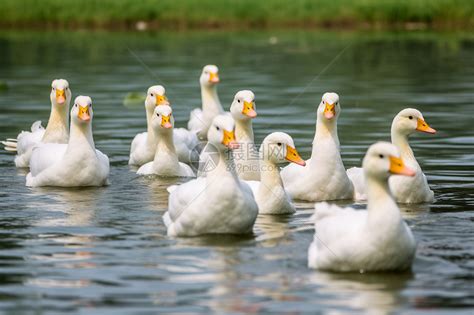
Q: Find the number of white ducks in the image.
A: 11